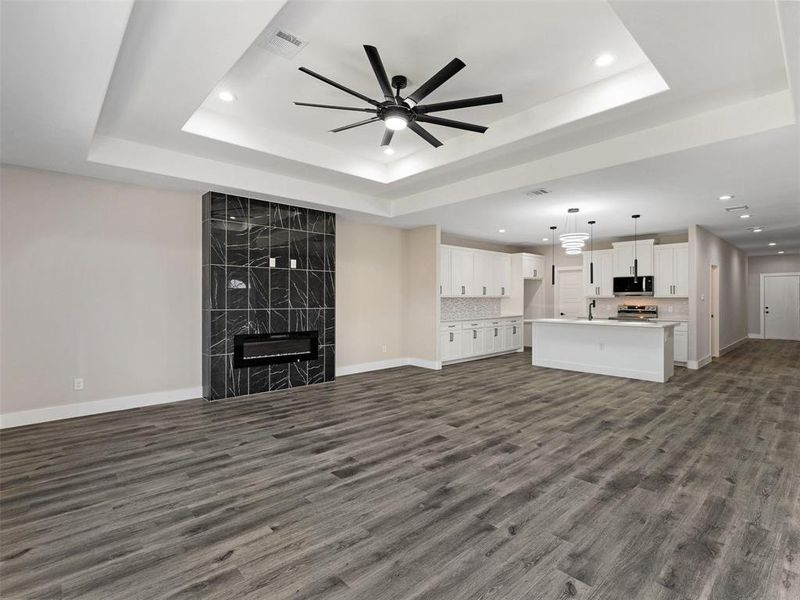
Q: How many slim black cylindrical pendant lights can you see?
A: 3